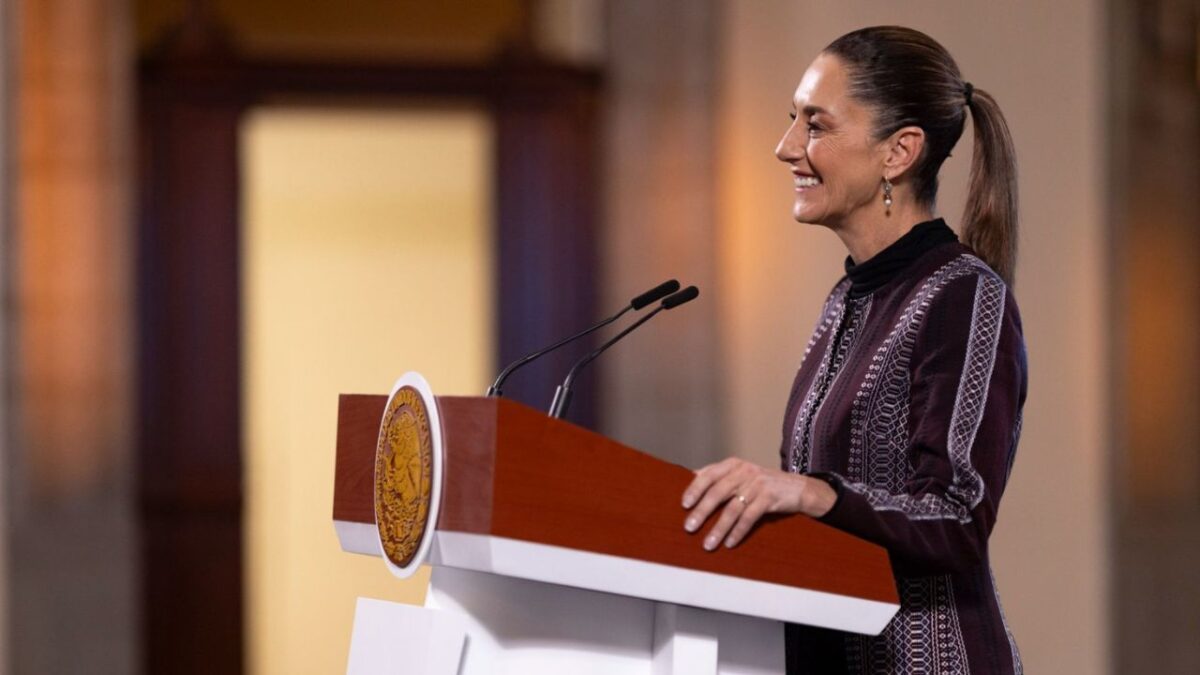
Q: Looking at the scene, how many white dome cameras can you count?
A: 0